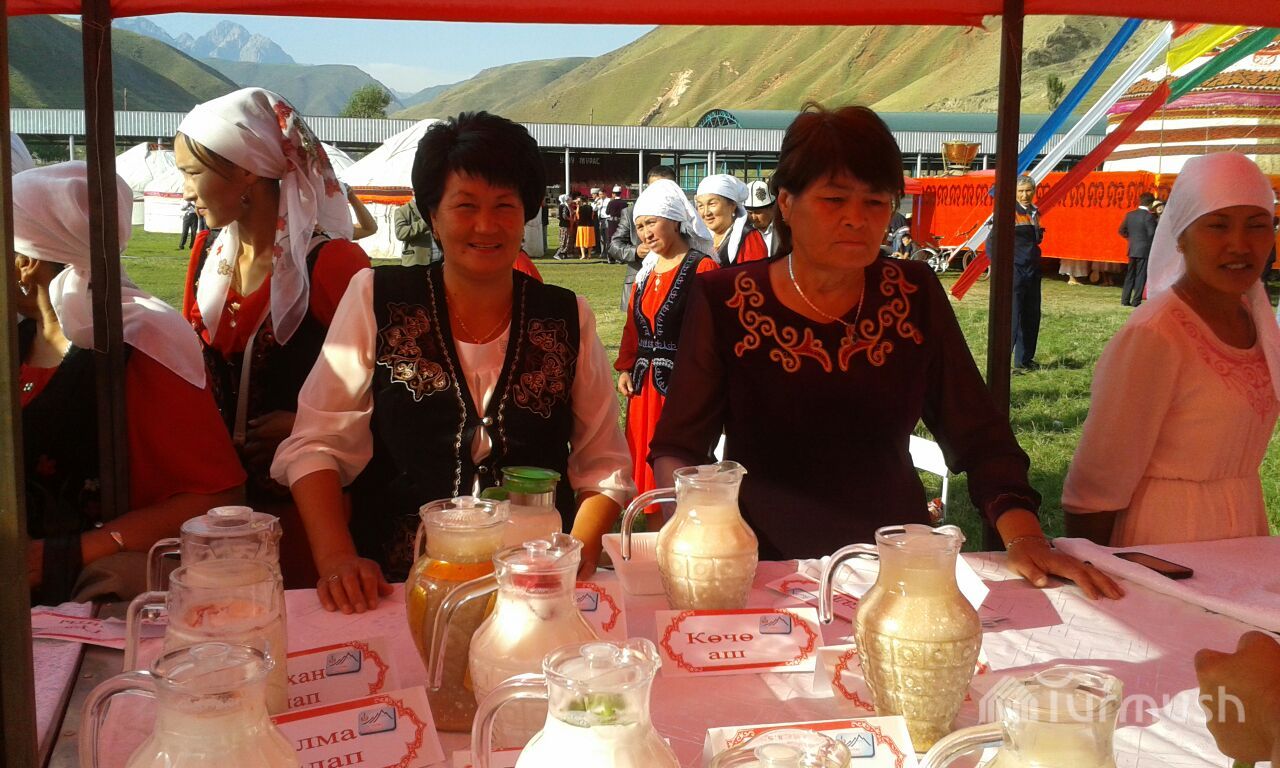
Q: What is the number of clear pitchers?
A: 11